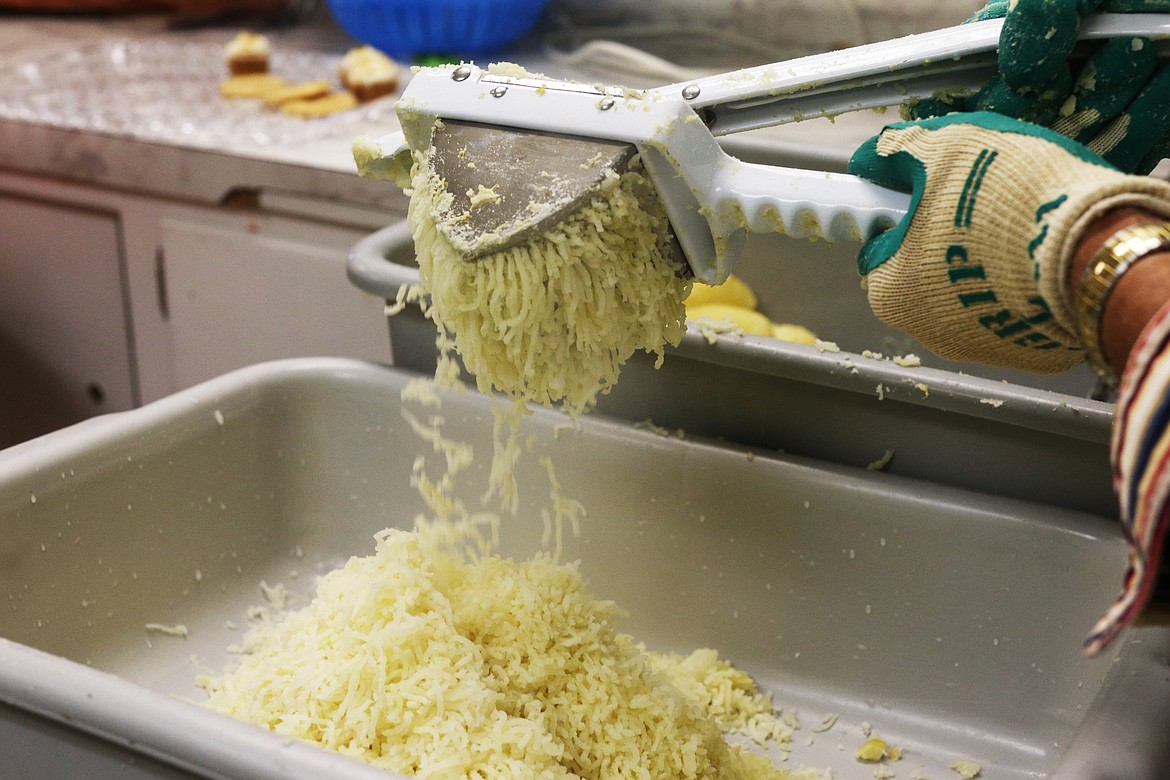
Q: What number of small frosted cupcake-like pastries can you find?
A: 2